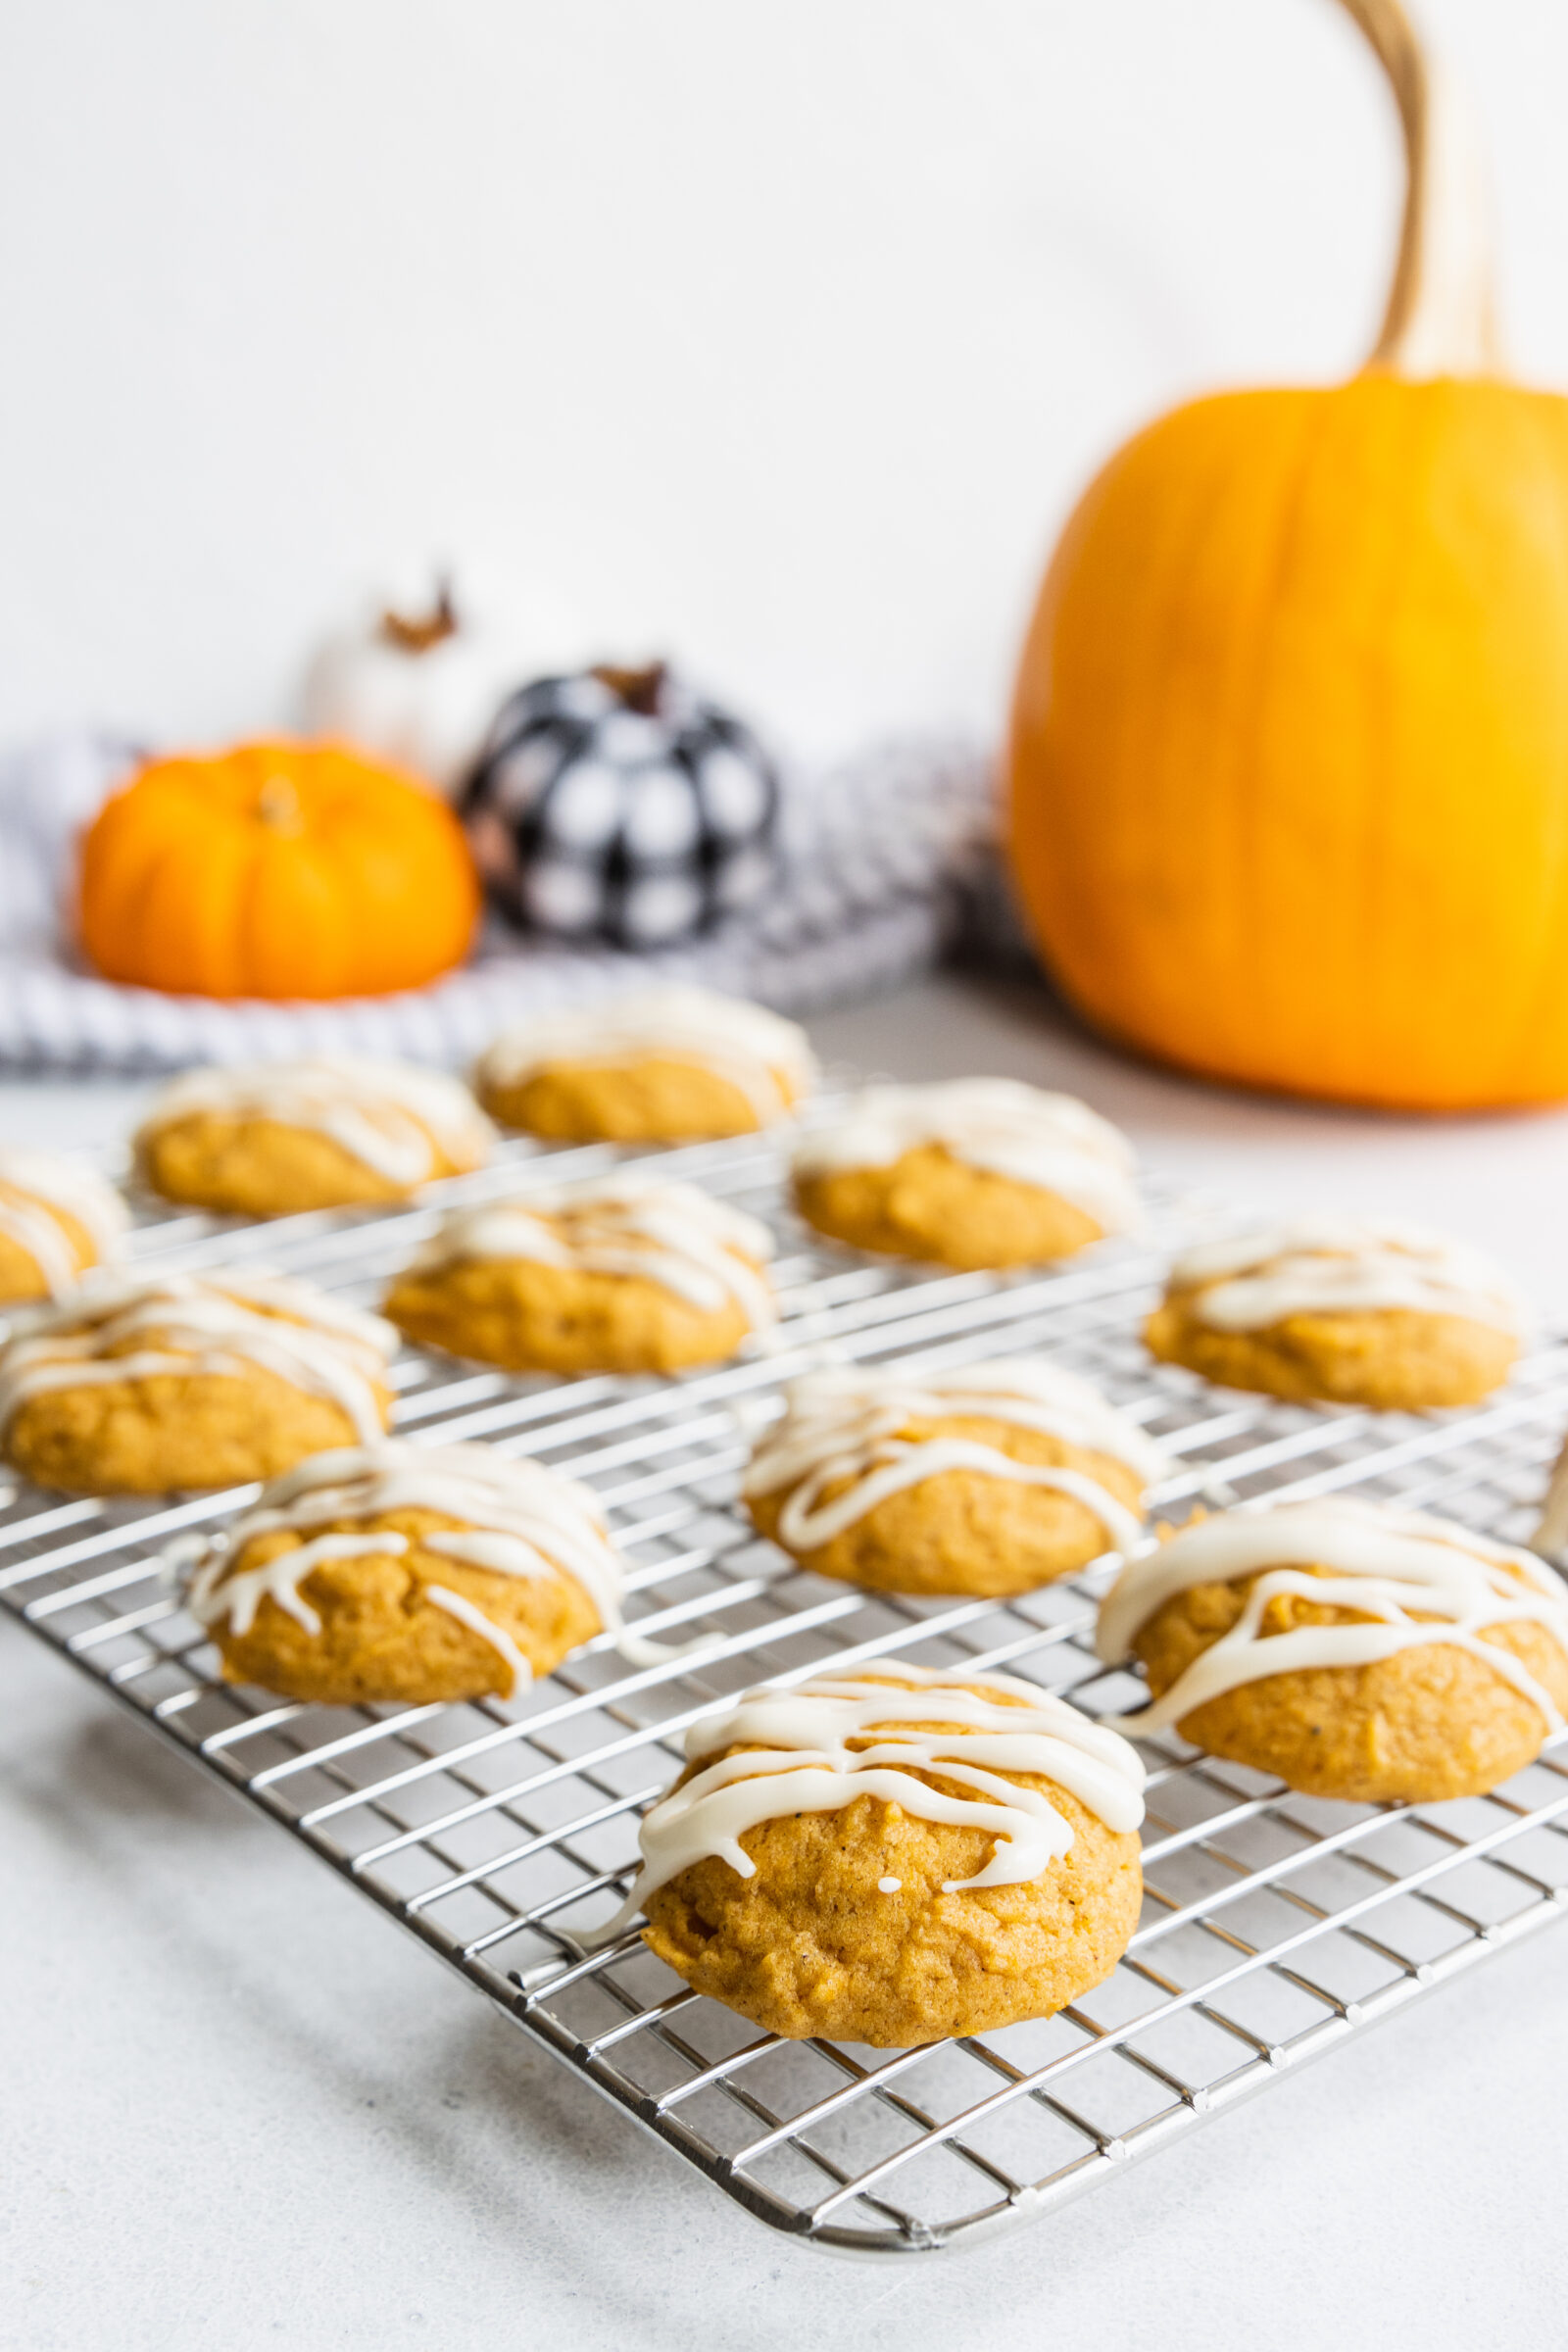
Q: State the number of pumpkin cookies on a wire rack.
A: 11